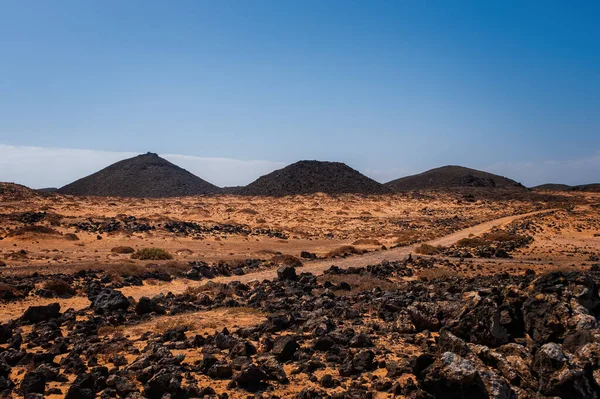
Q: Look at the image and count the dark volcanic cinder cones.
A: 3